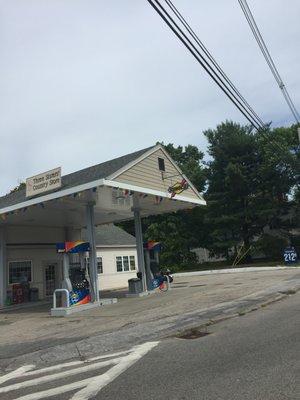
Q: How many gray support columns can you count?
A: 3